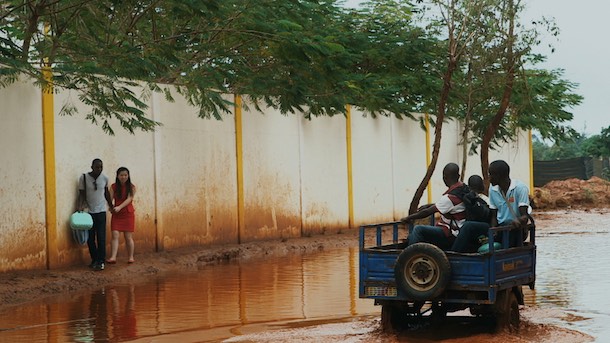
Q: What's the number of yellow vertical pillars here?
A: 5